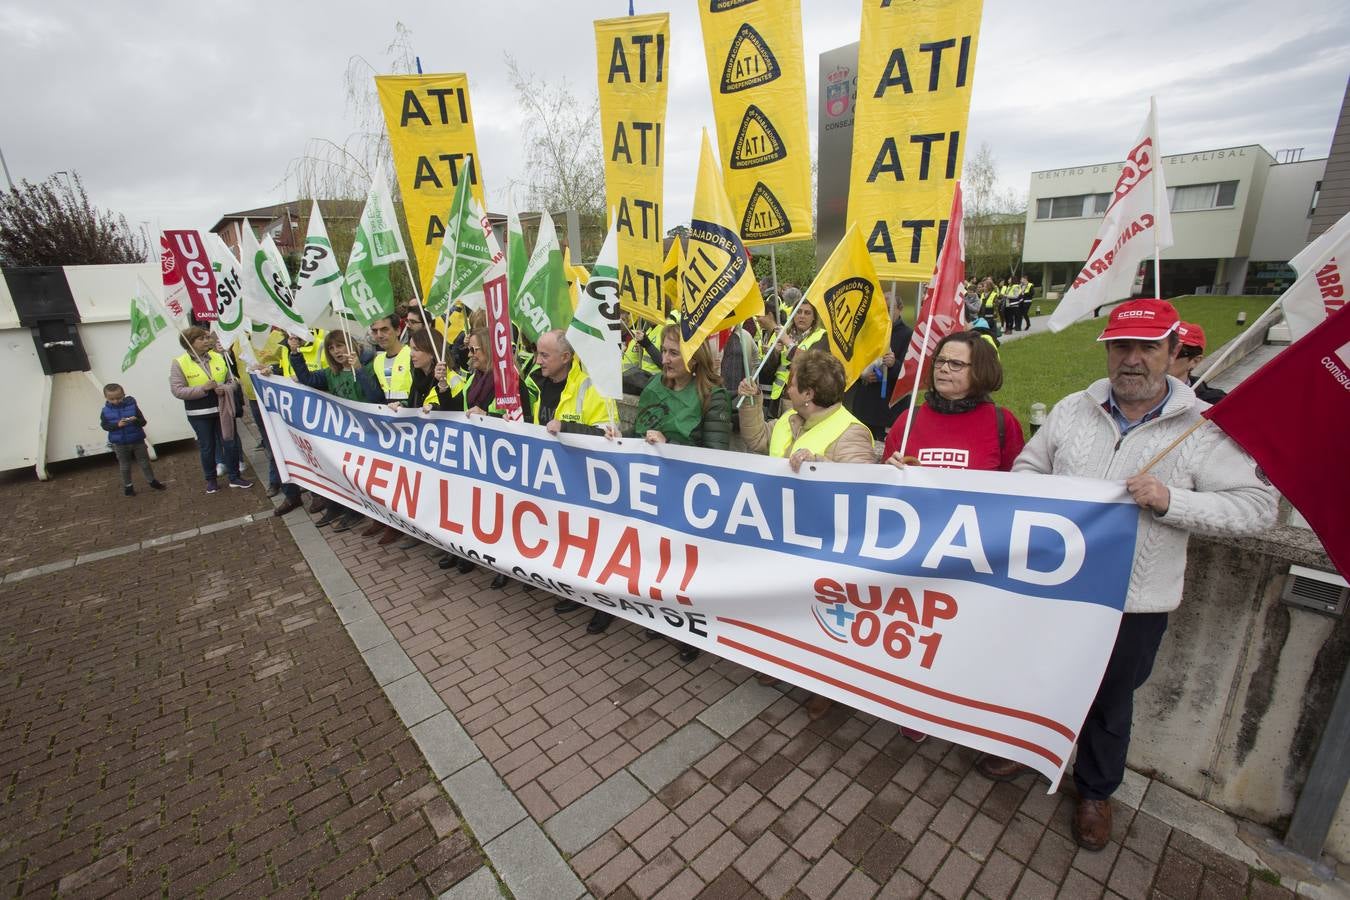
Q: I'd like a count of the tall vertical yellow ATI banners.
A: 4